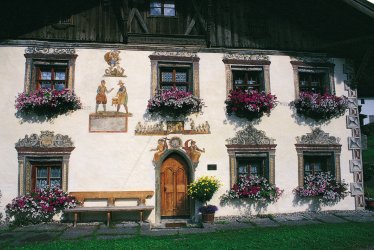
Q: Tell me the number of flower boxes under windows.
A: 7